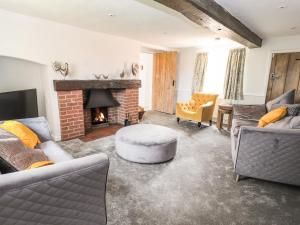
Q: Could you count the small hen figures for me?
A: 2